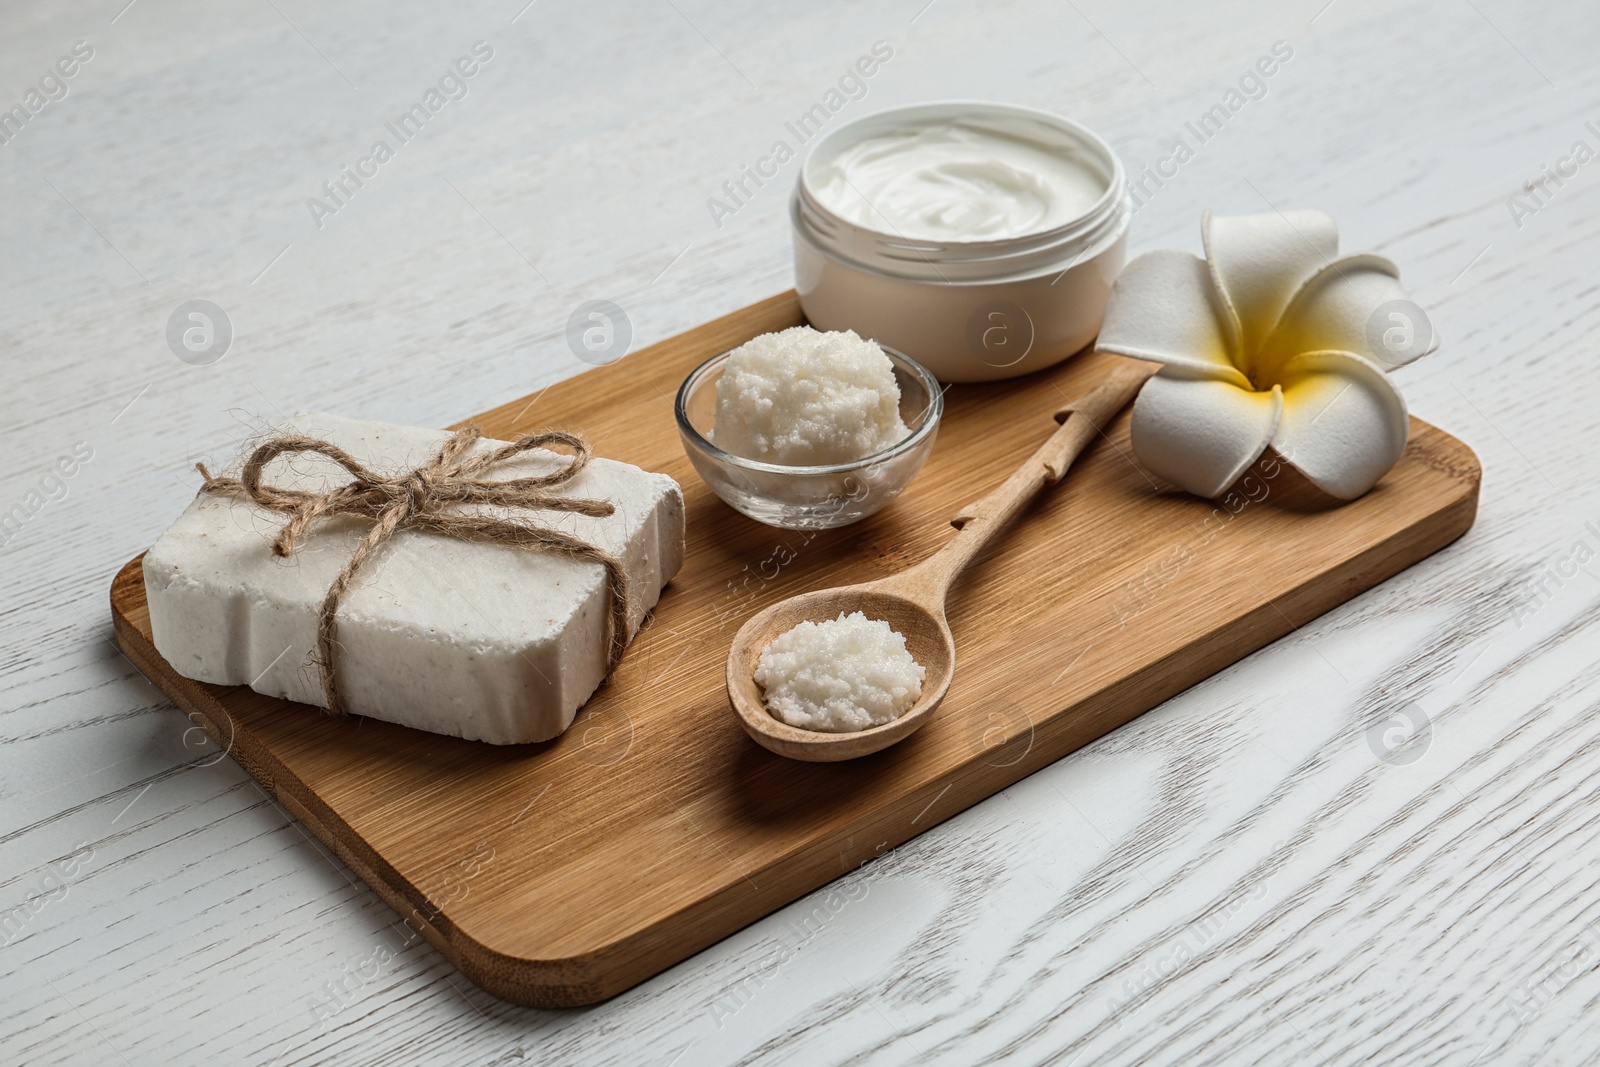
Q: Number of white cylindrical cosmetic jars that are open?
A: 1